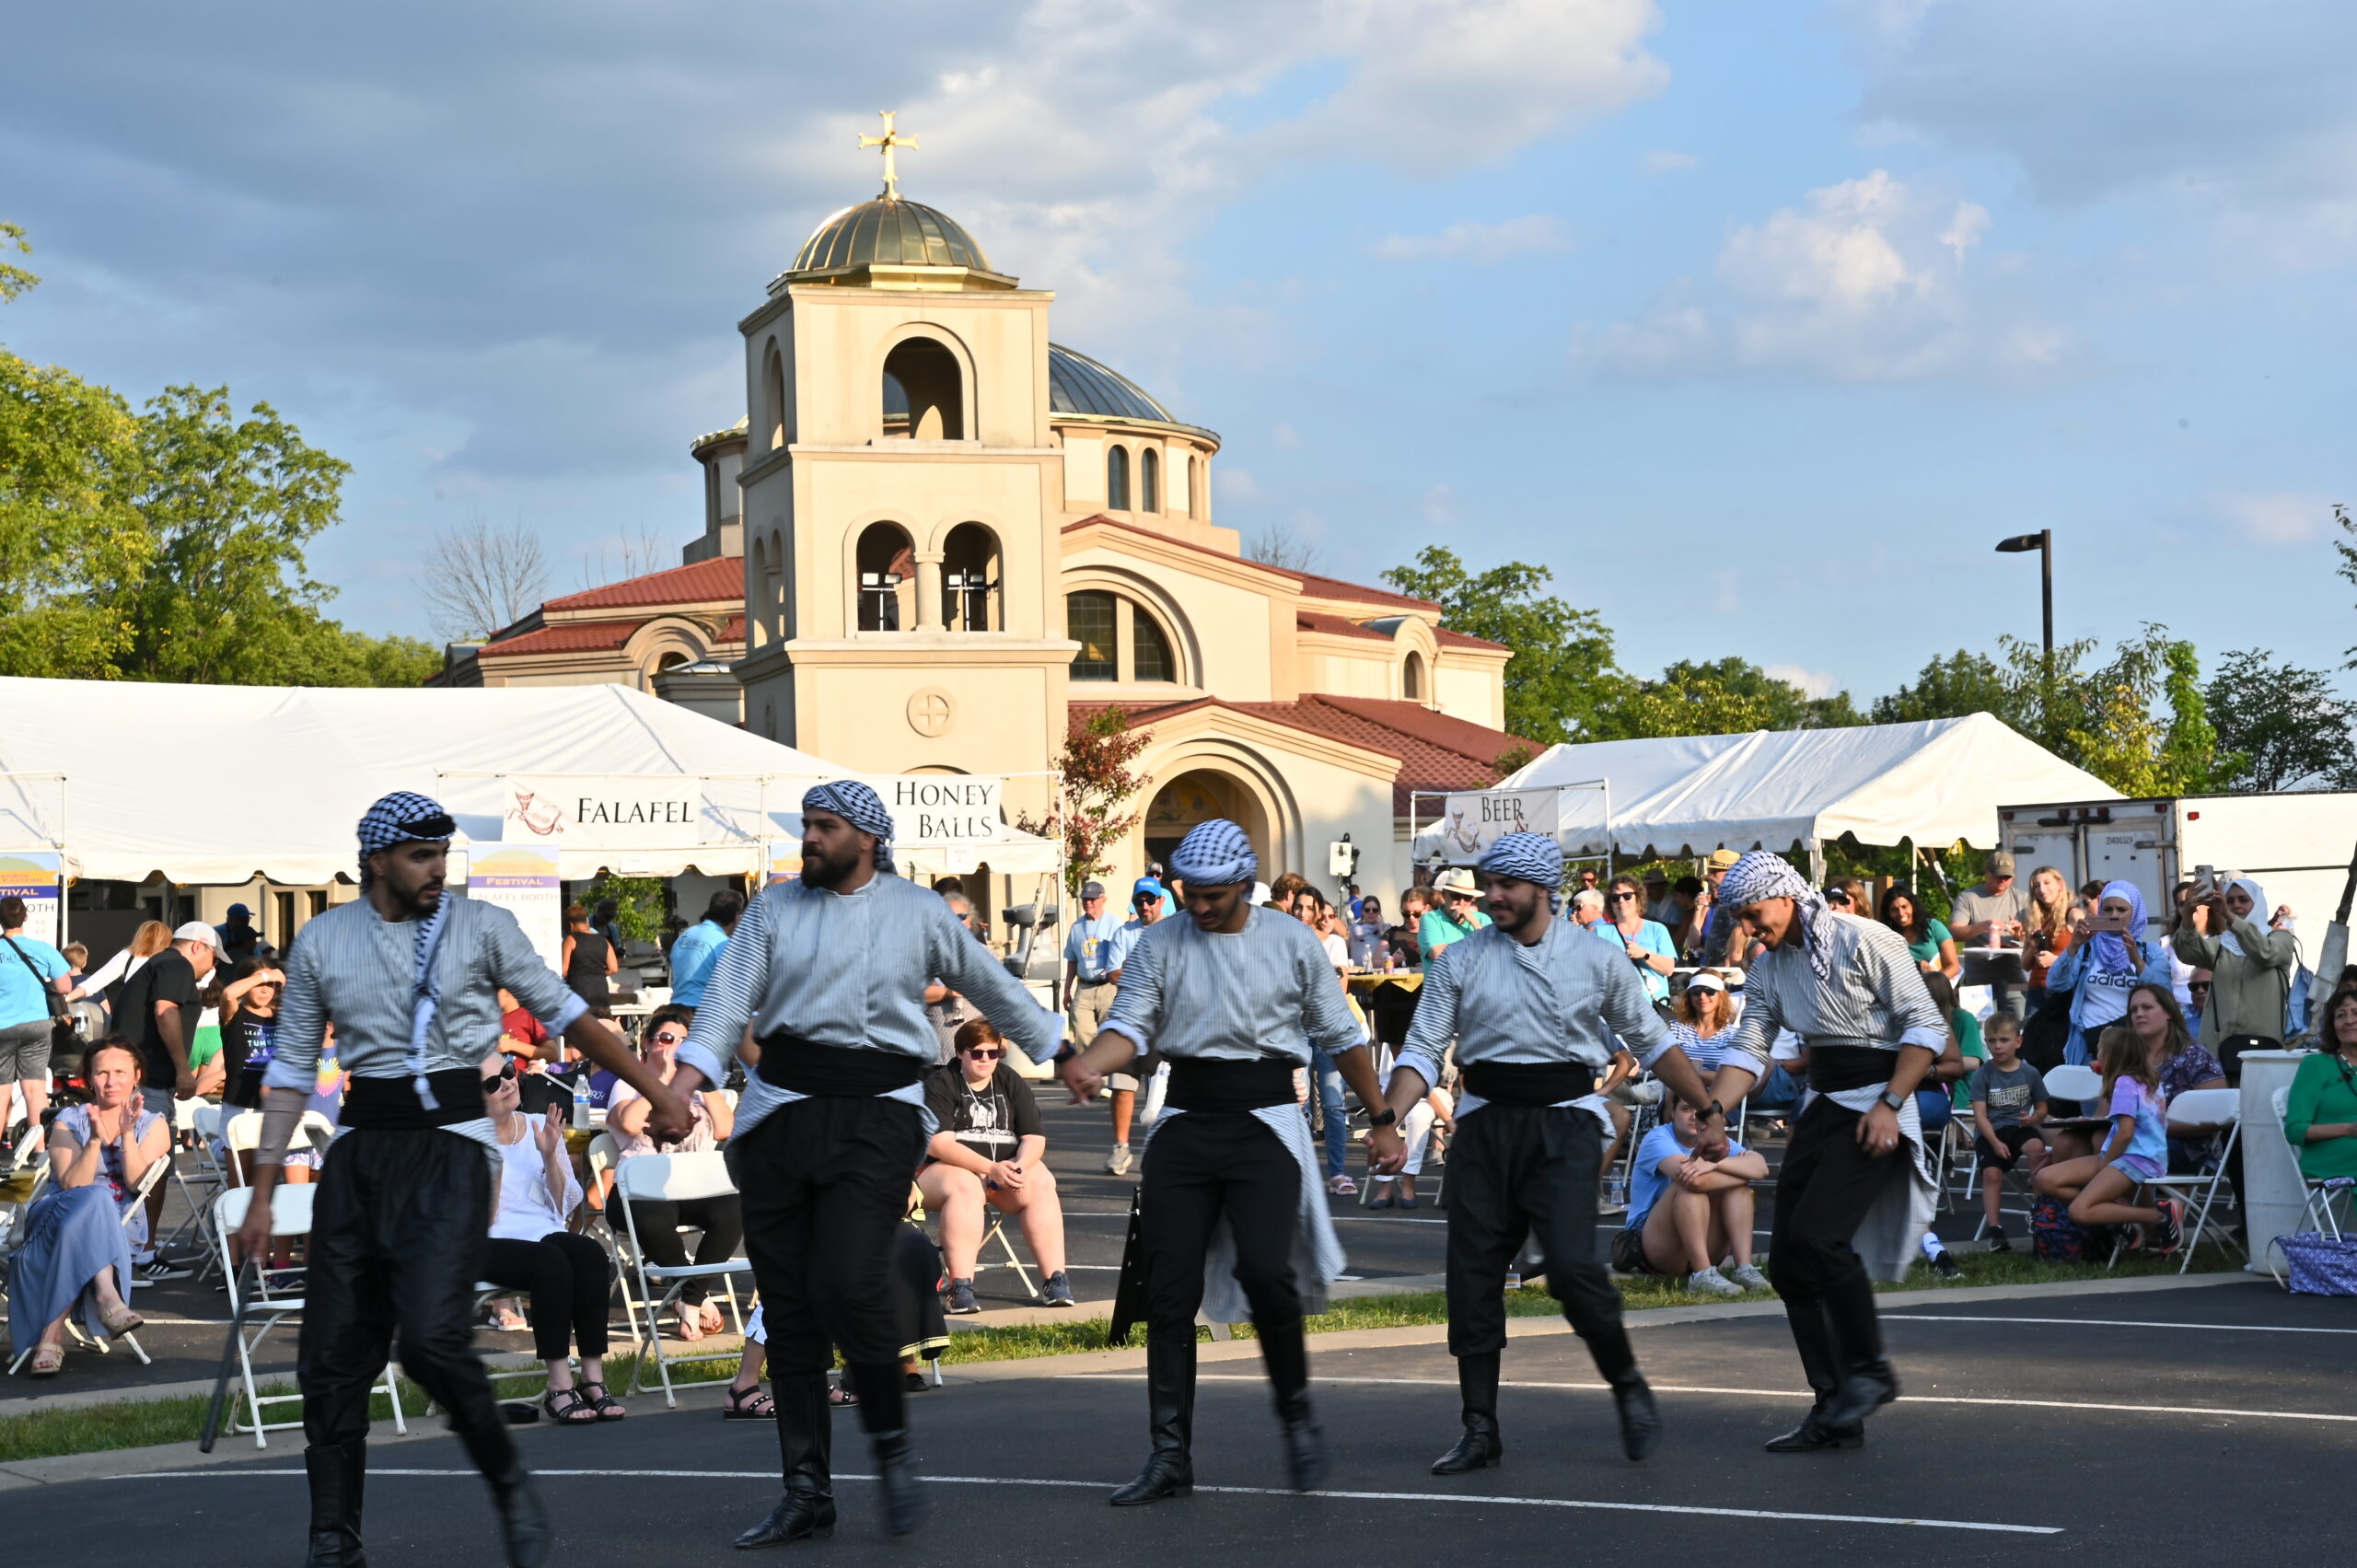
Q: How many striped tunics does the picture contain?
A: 5